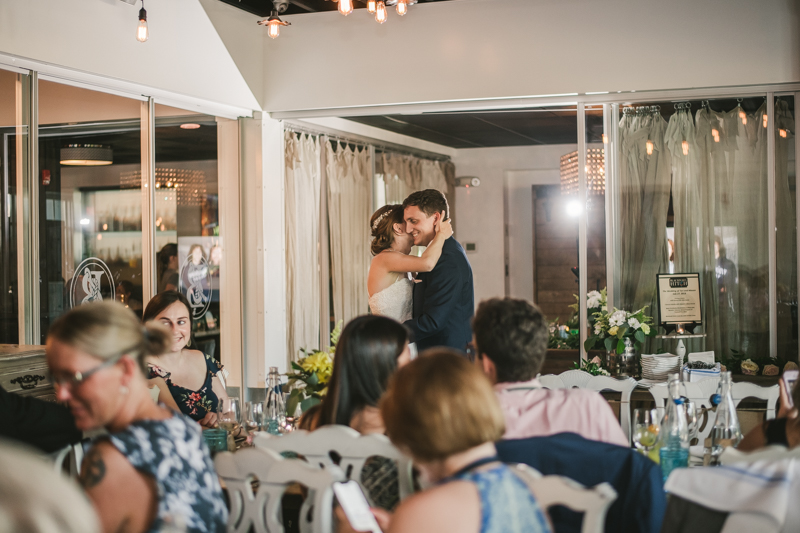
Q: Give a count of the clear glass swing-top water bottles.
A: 3